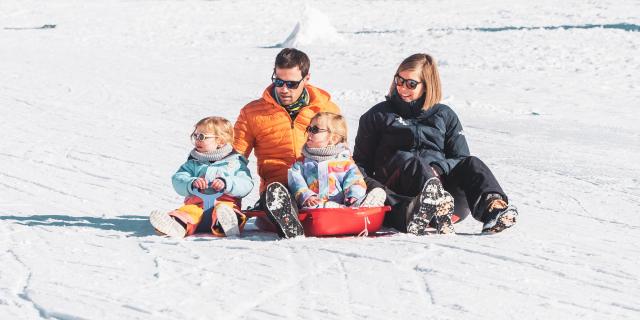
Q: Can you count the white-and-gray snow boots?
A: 3